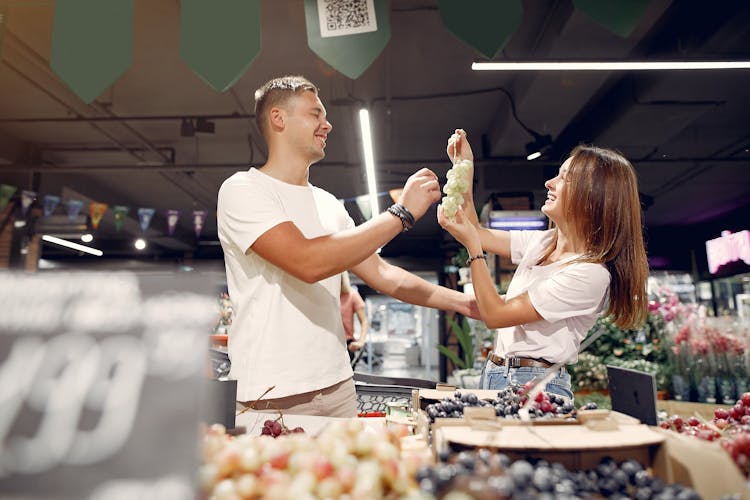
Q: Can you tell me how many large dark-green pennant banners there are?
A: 5